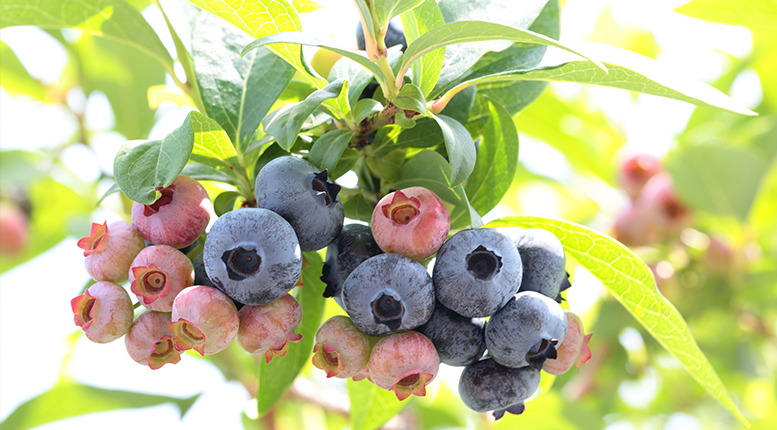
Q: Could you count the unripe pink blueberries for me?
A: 11